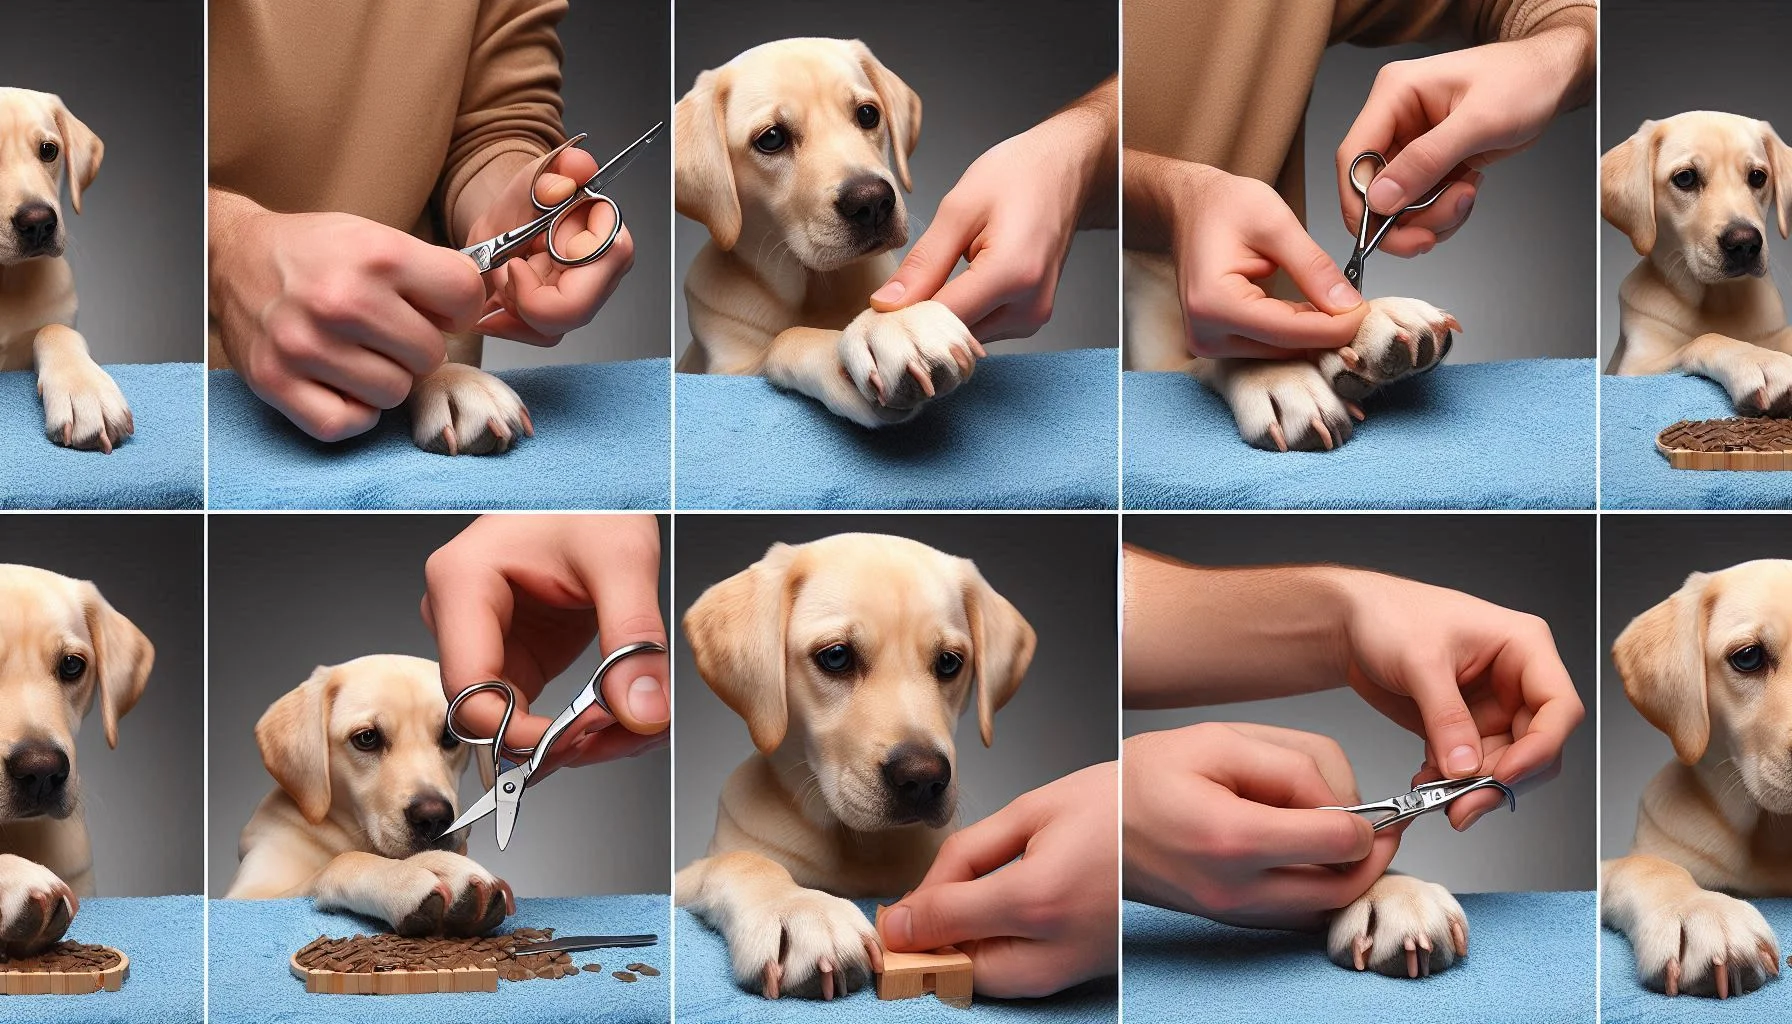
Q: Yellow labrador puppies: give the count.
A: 7